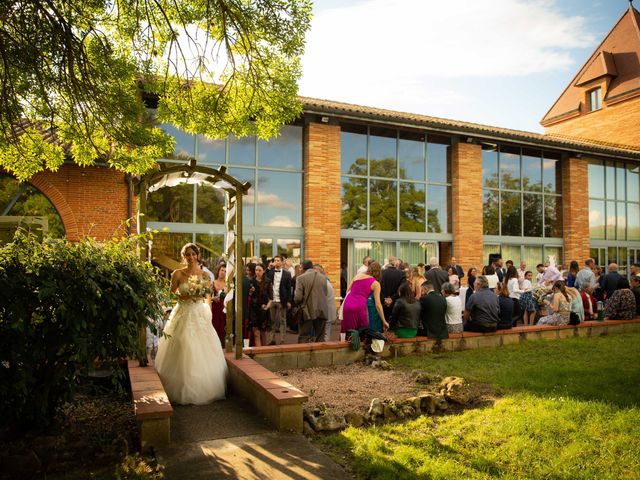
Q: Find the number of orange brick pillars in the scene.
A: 3